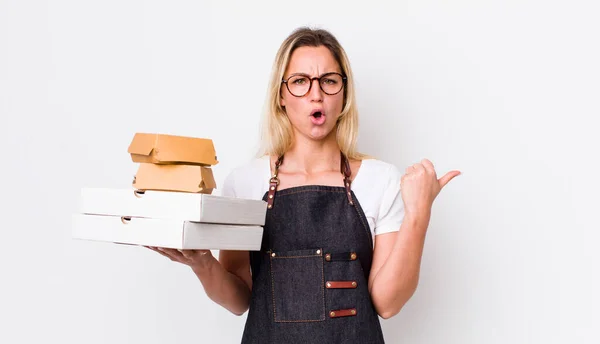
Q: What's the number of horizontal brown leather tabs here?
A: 2